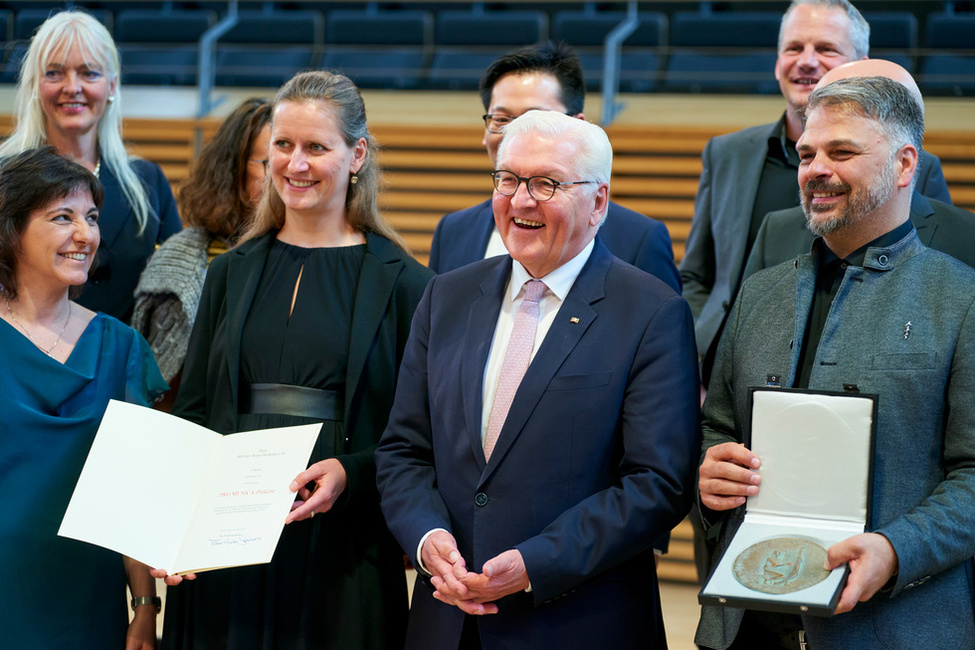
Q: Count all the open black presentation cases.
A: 1